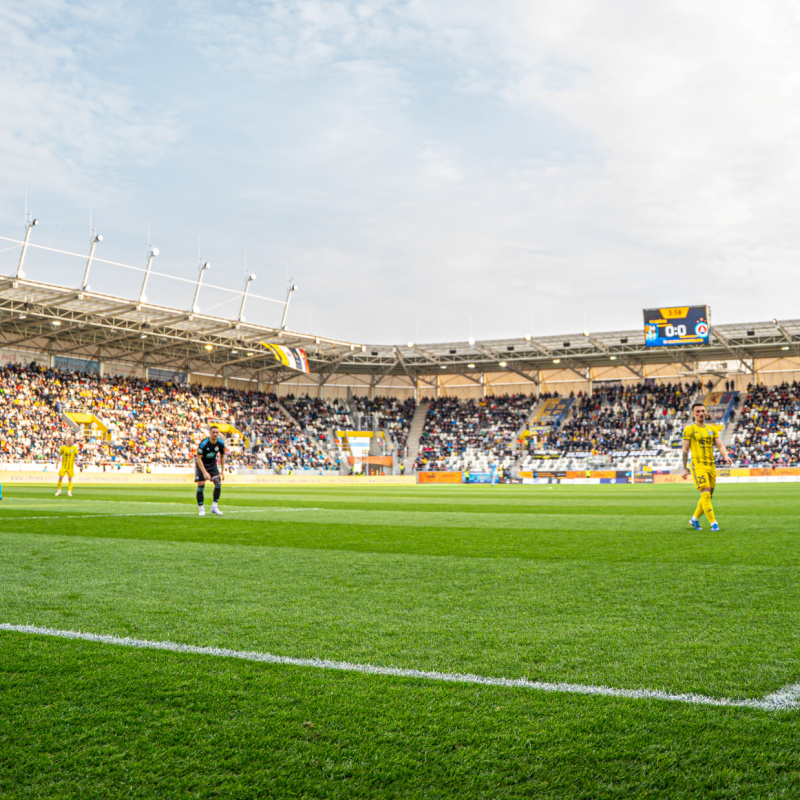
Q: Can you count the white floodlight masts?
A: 6